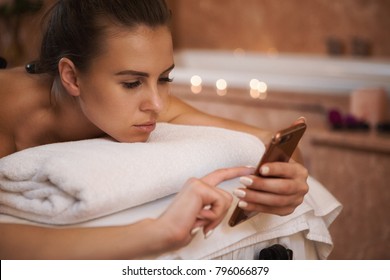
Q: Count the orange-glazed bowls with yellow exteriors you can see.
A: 0